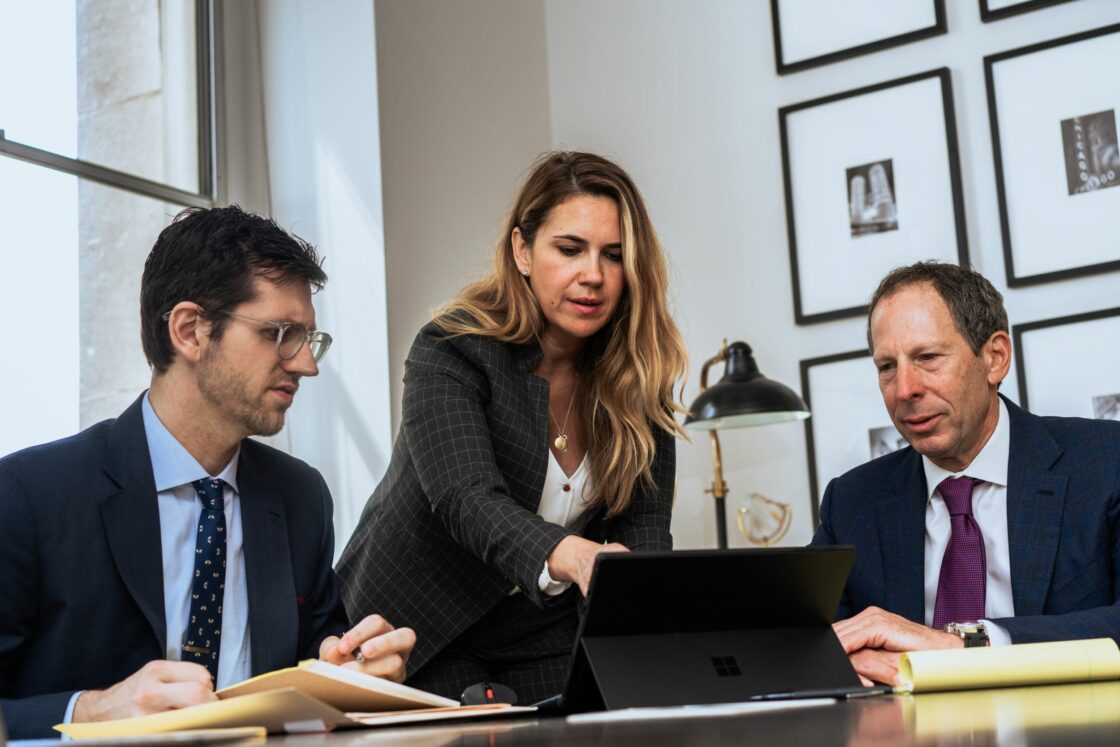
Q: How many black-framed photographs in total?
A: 6